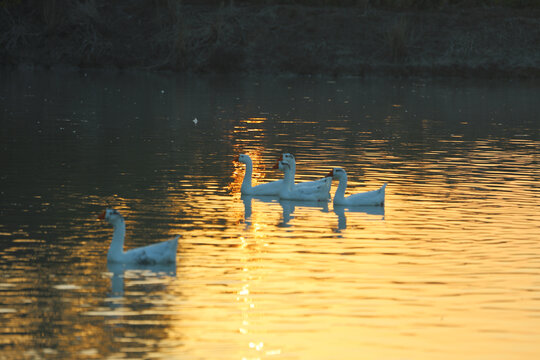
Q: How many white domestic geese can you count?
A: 5